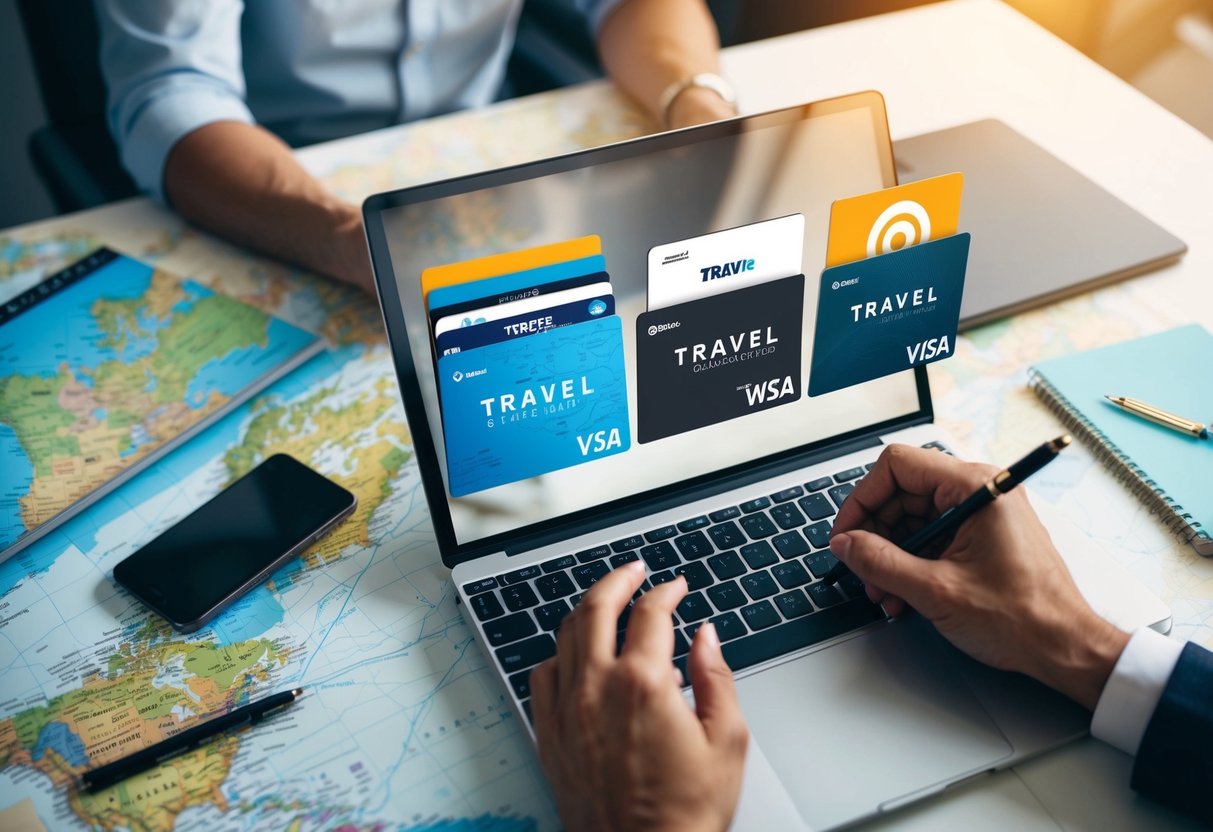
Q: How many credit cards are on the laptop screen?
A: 10